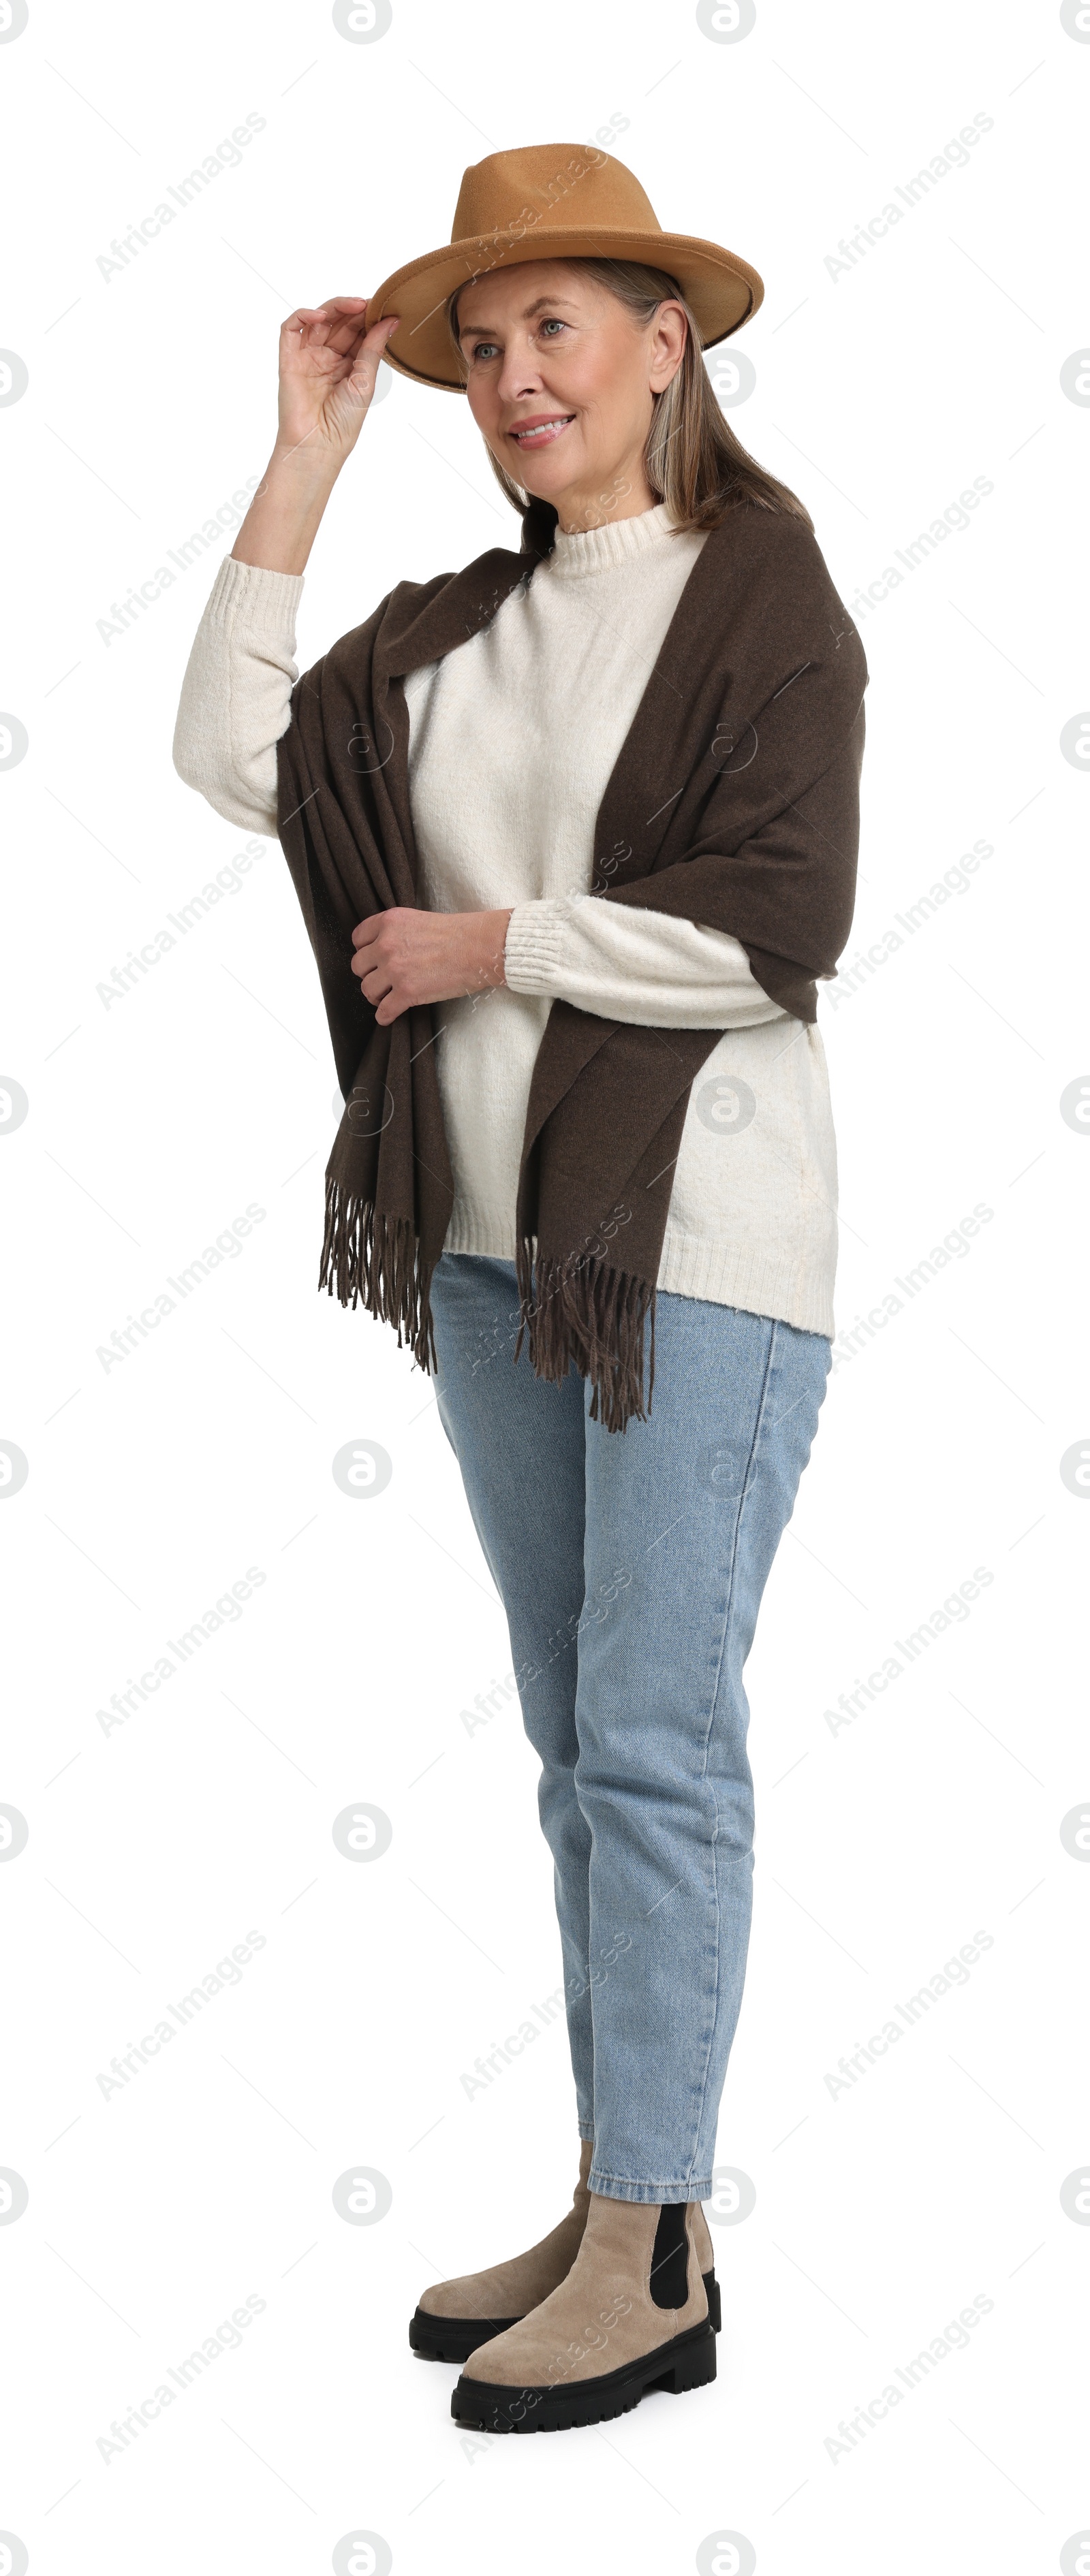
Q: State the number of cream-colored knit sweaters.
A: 1